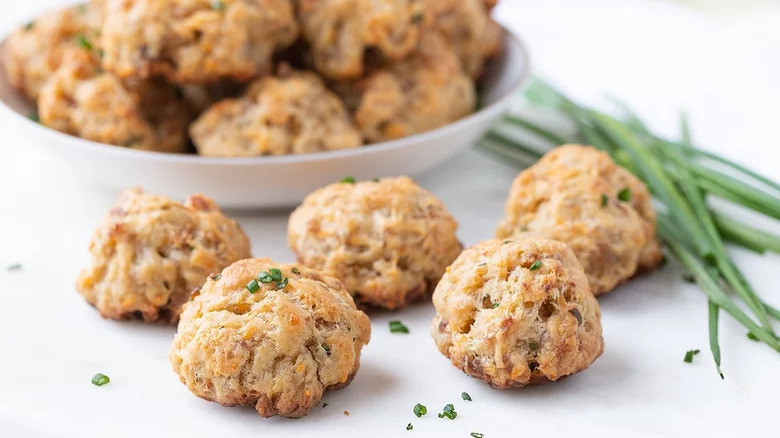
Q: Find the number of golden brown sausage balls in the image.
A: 12